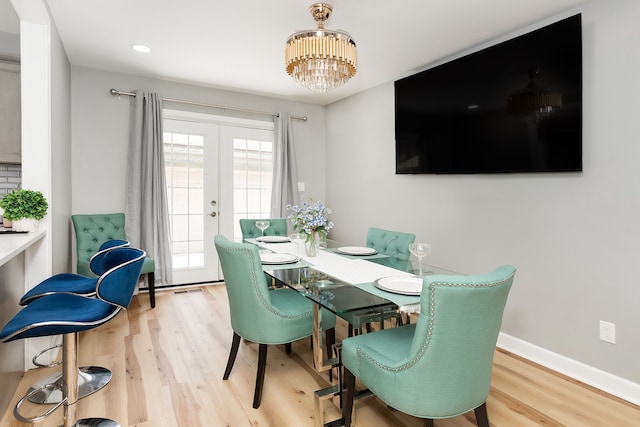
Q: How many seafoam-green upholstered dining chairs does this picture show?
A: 5